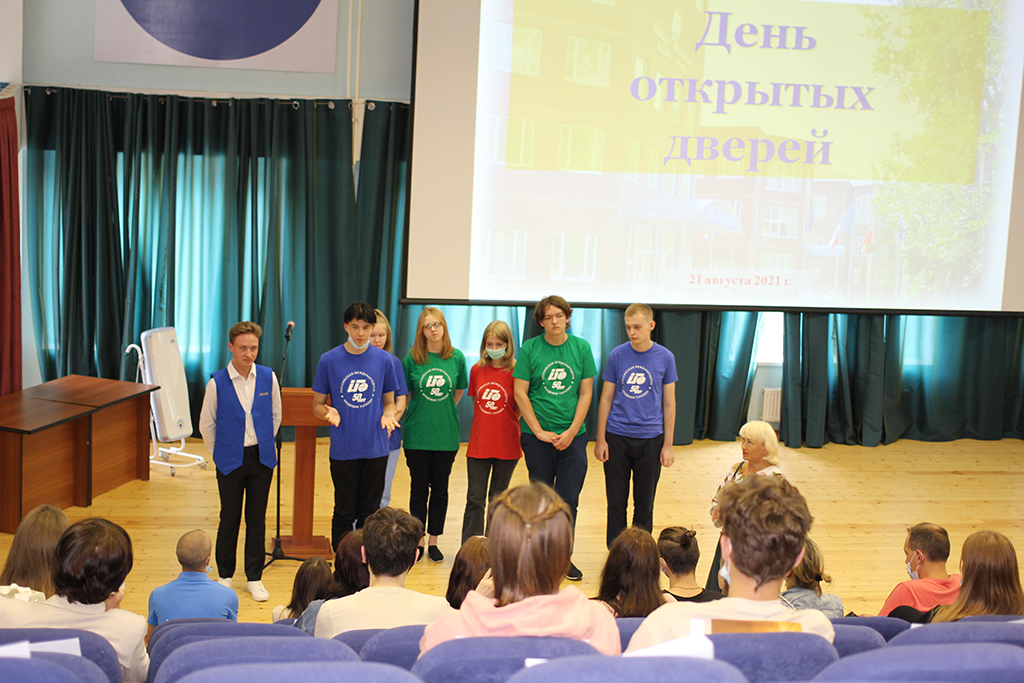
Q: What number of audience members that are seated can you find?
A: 14